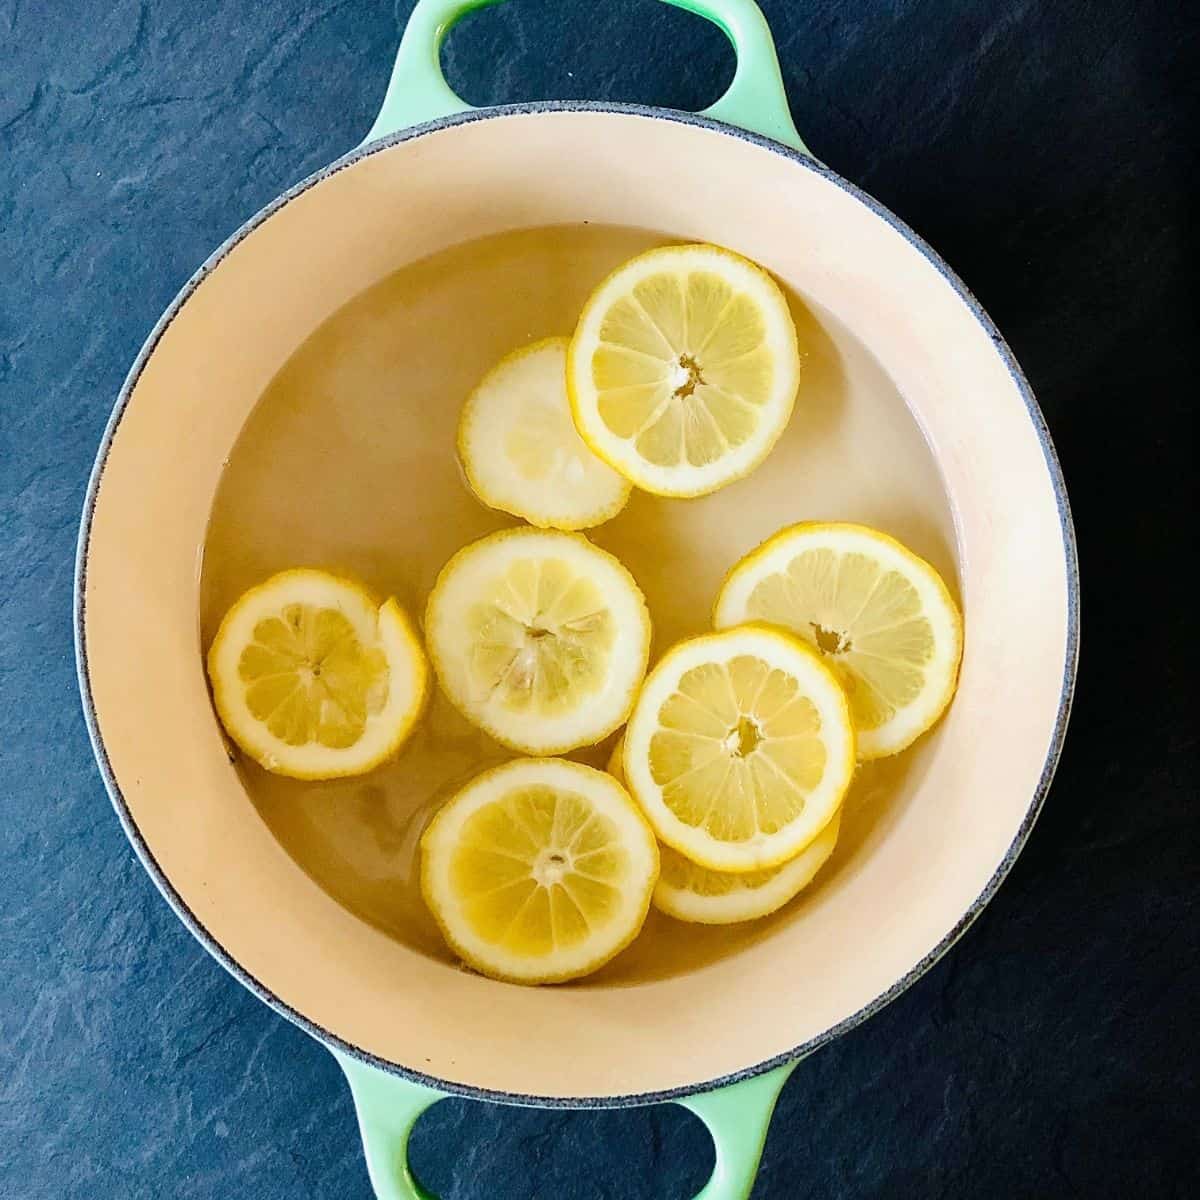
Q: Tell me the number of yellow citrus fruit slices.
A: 8